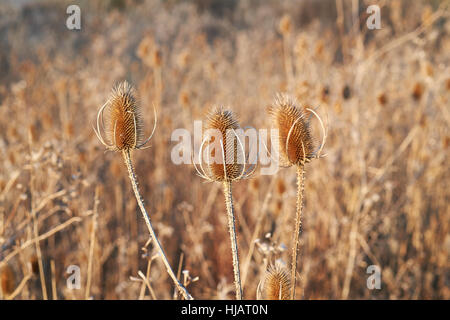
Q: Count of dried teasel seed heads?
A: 4